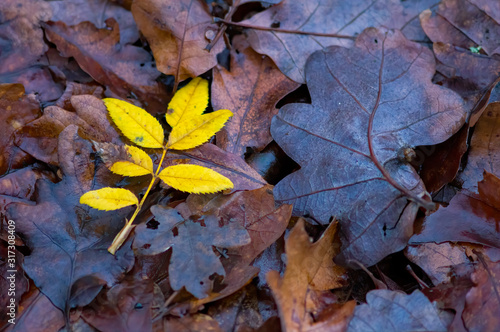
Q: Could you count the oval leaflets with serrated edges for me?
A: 6